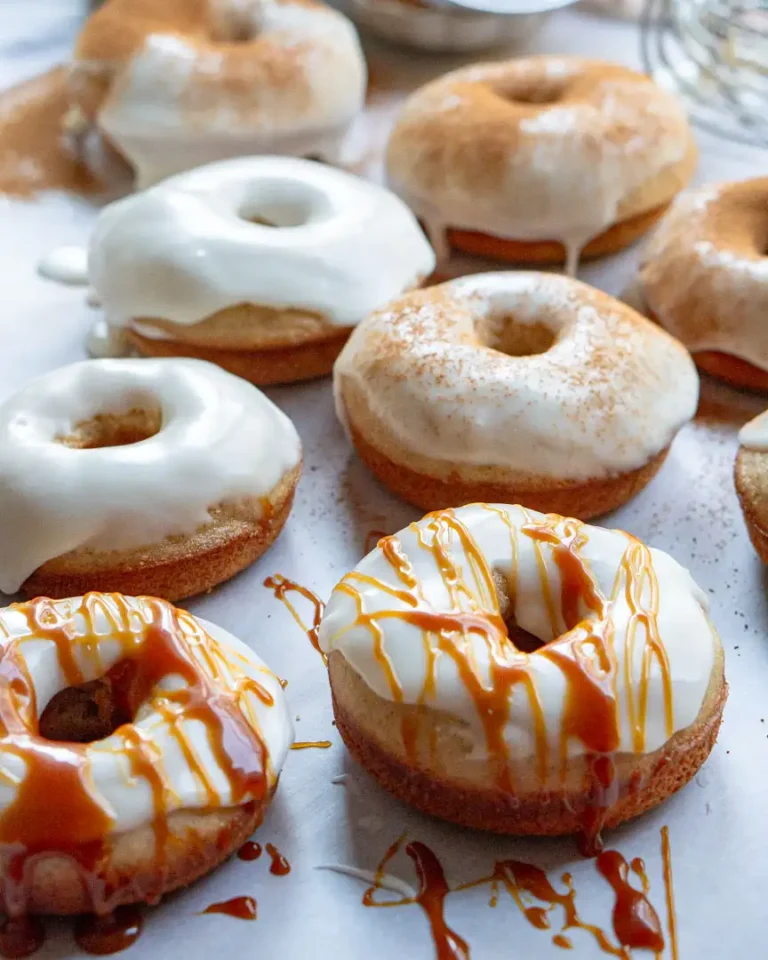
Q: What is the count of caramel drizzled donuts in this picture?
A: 2